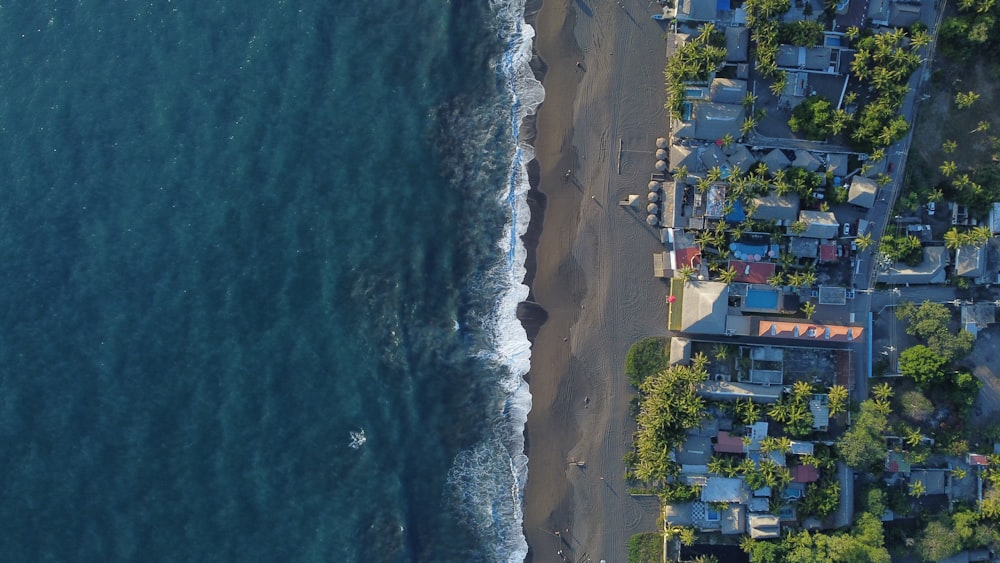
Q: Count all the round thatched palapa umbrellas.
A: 7